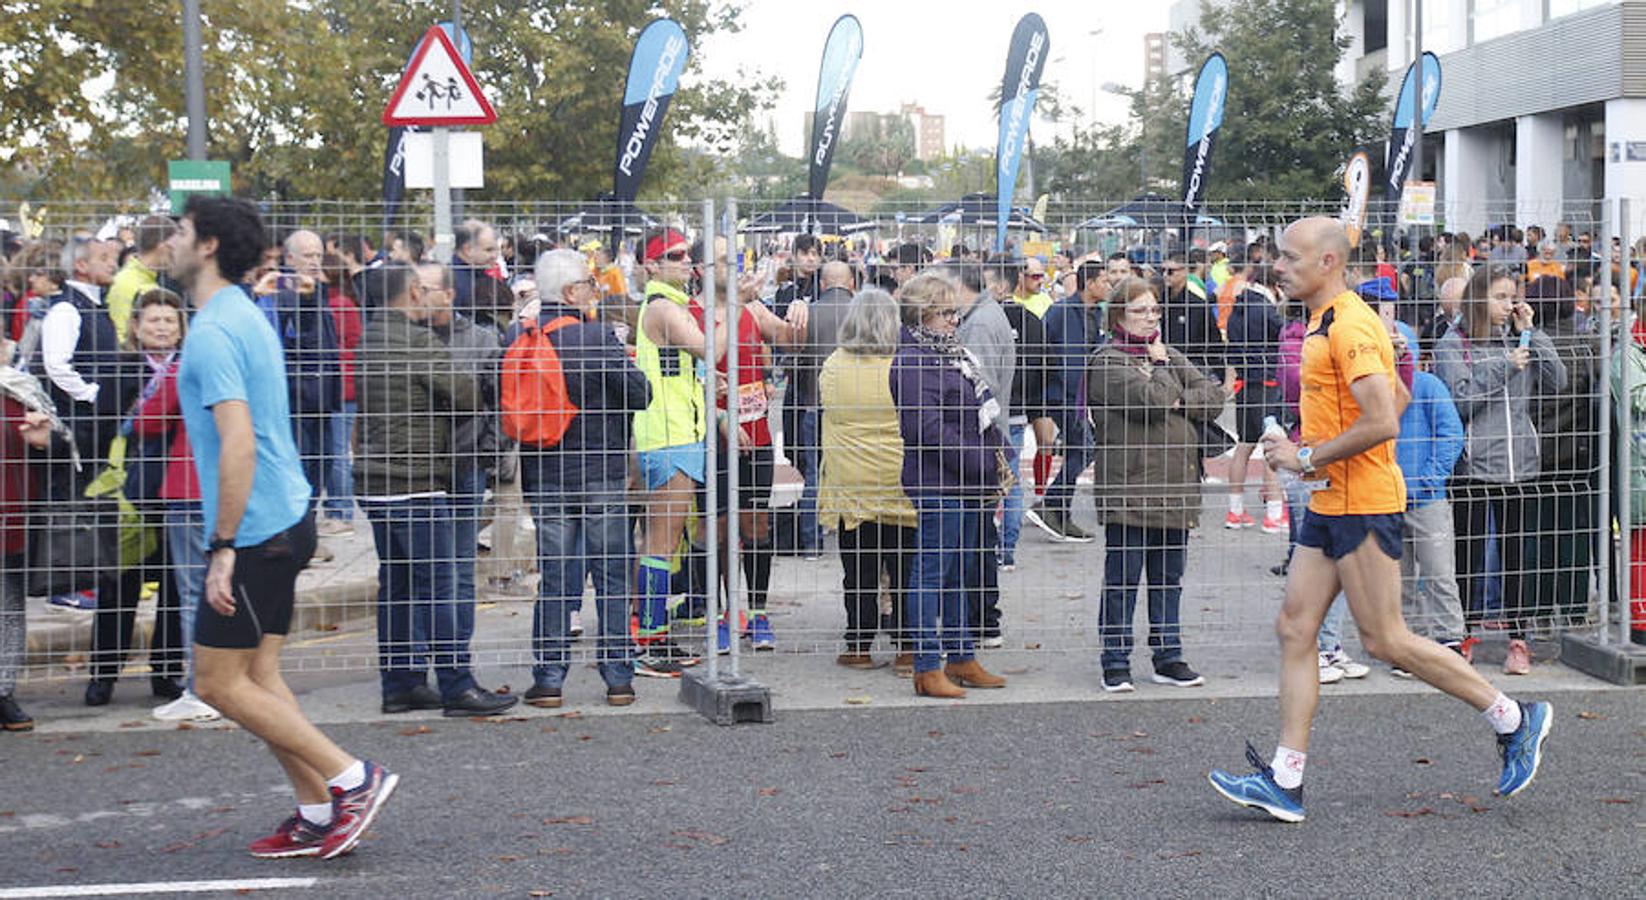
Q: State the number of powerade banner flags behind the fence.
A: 6